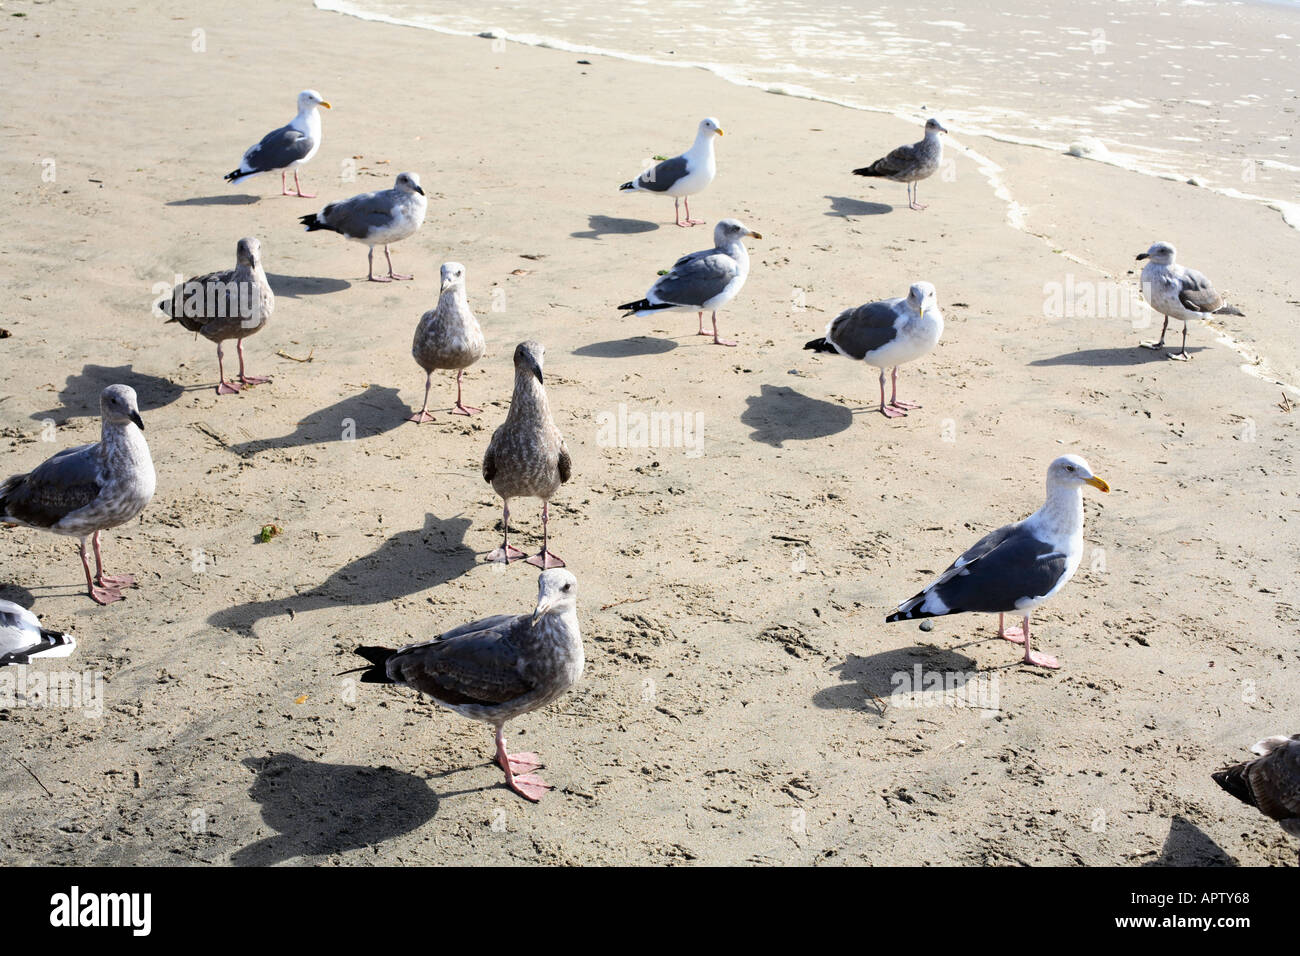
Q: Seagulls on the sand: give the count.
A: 15